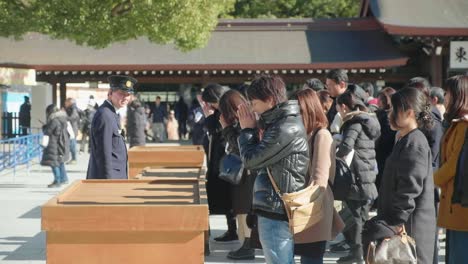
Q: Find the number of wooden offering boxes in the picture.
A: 3